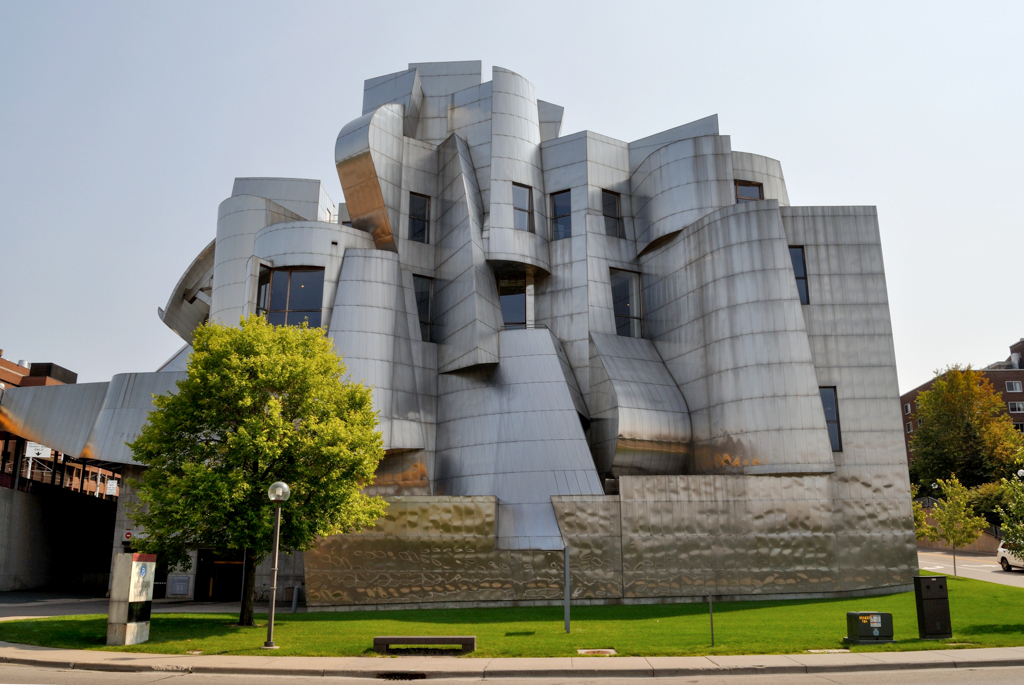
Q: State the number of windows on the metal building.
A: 11